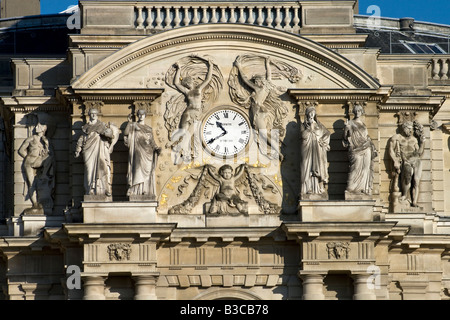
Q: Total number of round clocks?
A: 1